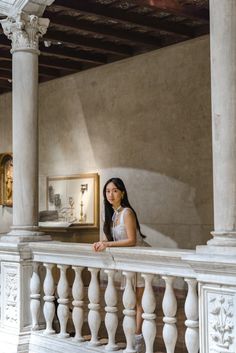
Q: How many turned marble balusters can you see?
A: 10